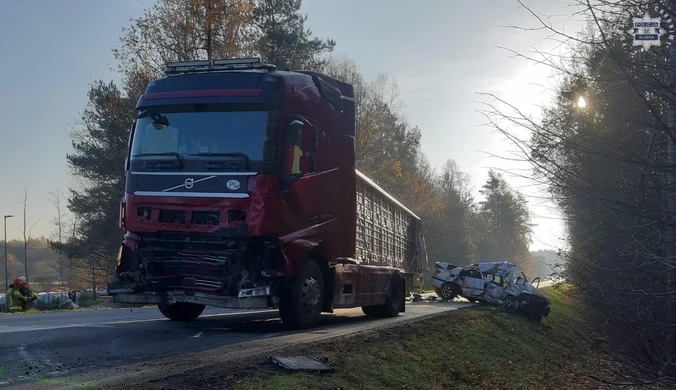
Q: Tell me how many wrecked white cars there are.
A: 1